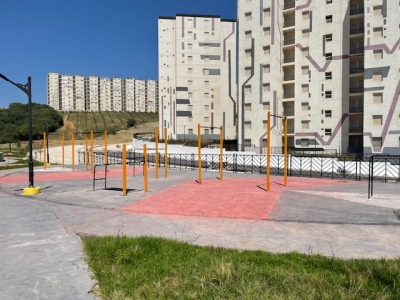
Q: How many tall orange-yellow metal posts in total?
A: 14